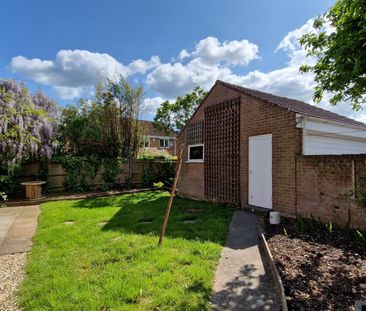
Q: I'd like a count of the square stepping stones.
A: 4